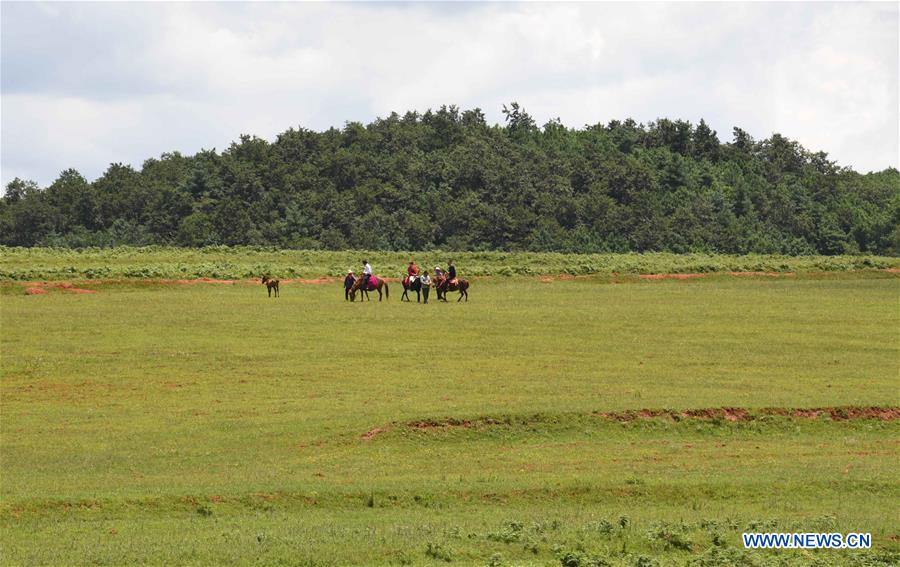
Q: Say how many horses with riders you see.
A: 3